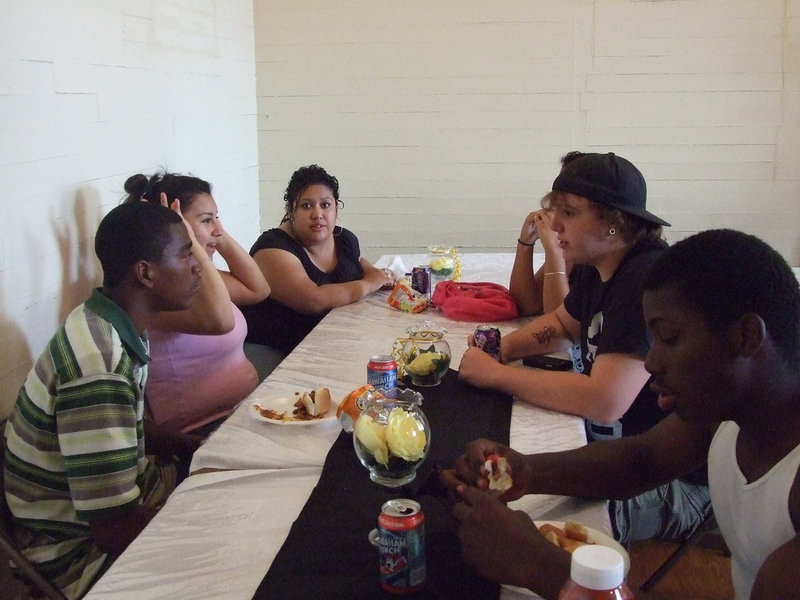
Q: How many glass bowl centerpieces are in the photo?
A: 3